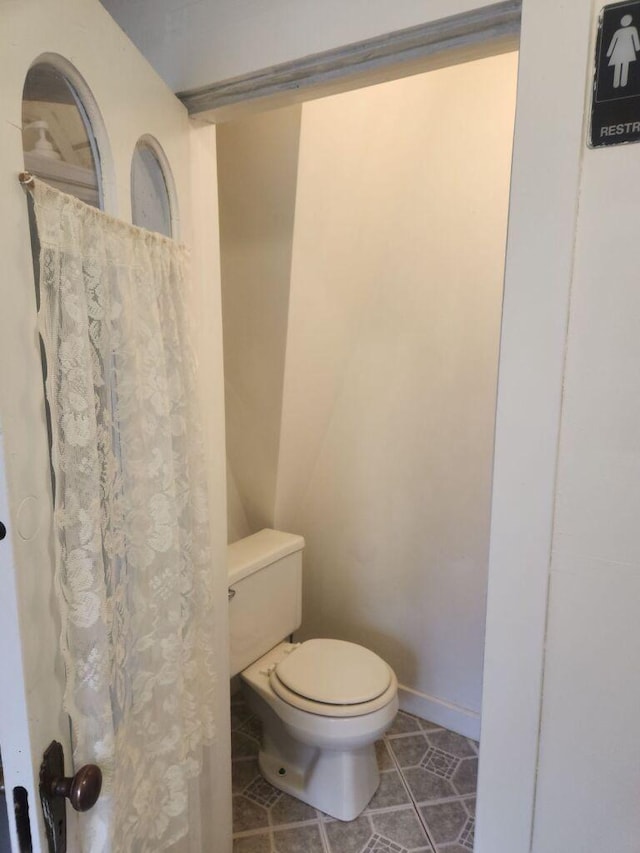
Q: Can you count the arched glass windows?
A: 2